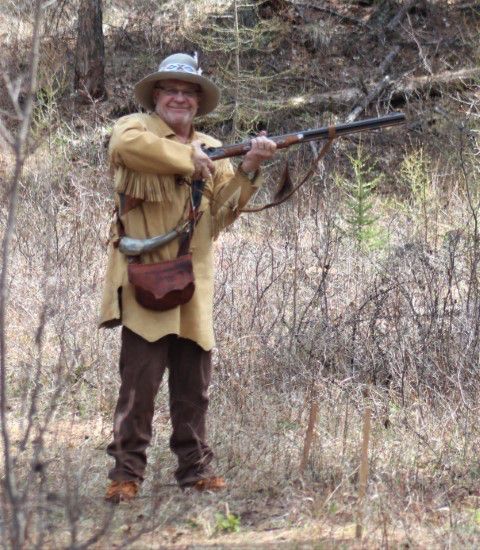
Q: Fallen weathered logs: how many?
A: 2